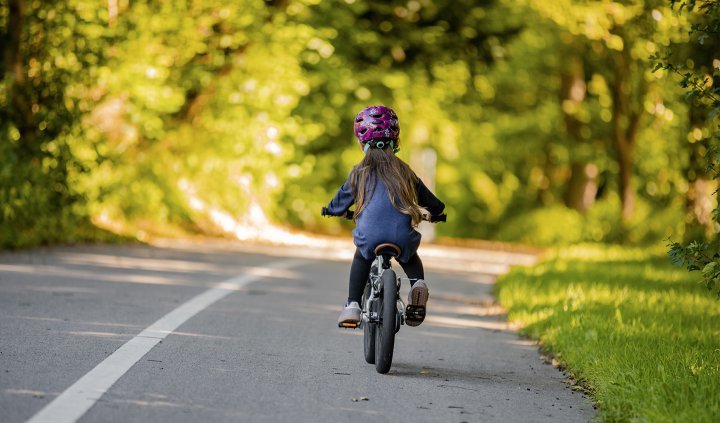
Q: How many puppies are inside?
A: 0